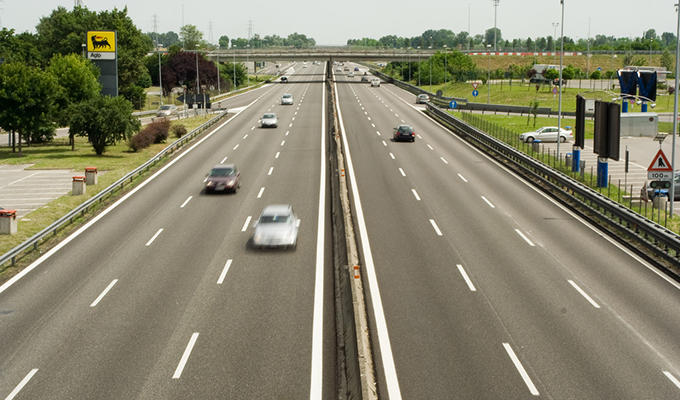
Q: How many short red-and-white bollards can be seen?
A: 3